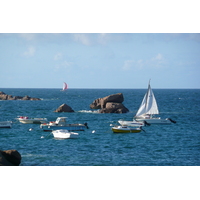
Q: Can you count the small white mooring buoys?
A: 4